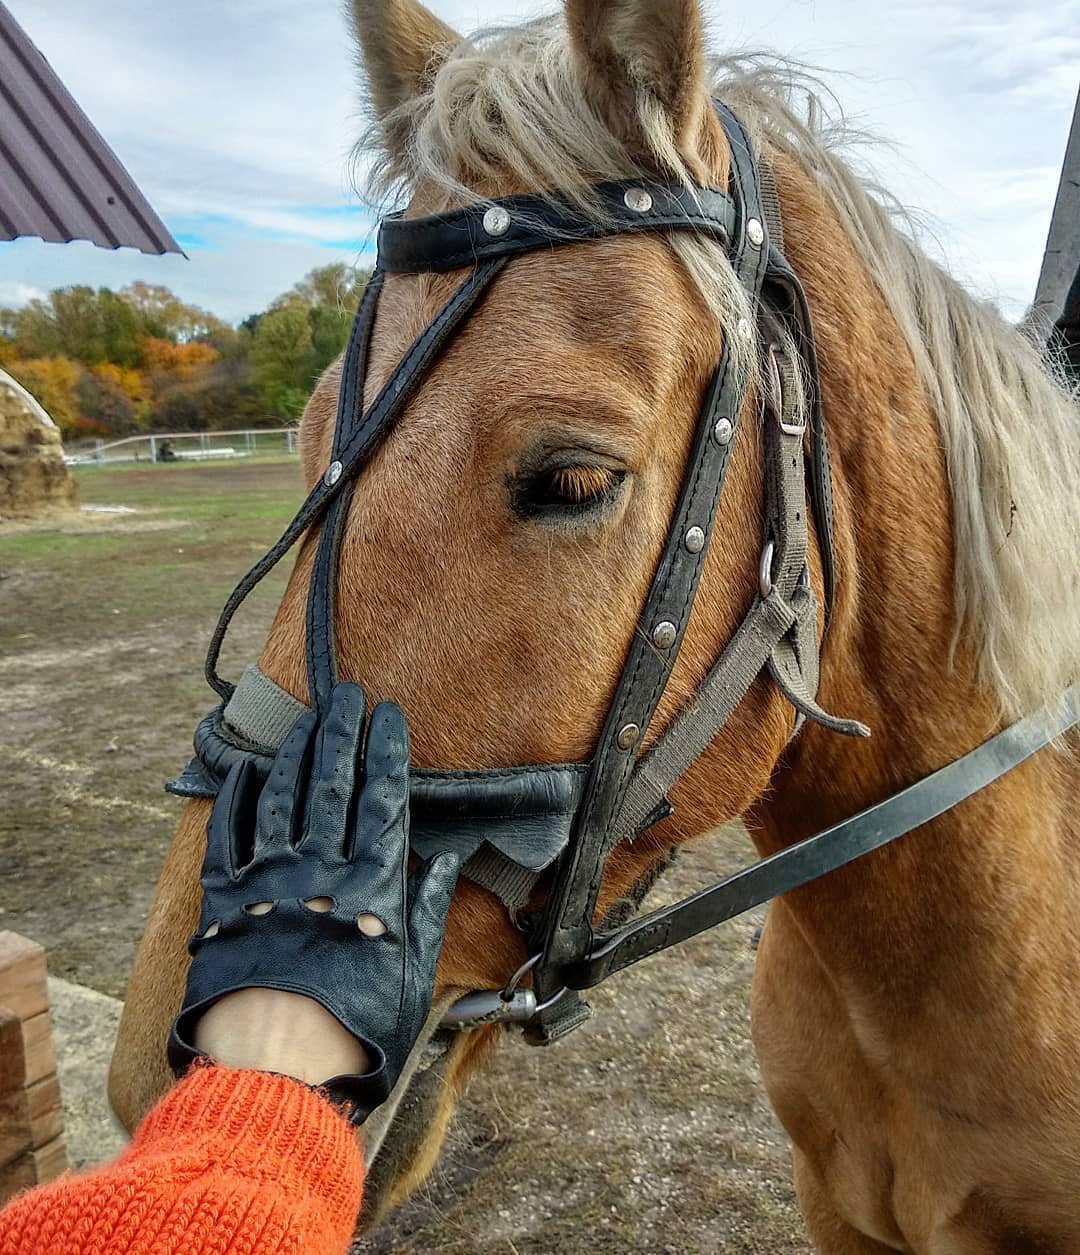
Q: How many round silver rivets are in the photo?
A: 9